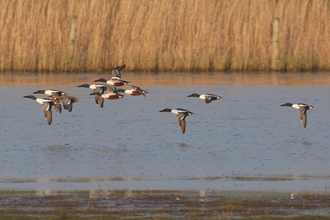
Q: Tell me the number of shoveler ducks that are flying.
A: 10